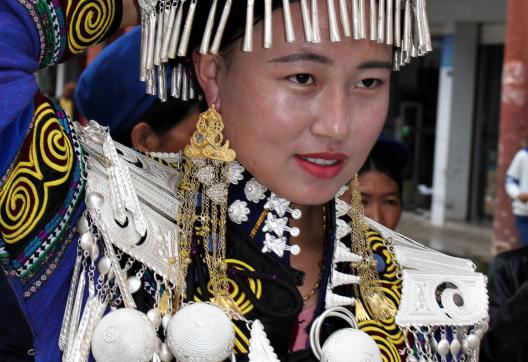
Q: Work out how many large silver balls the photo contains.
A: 3